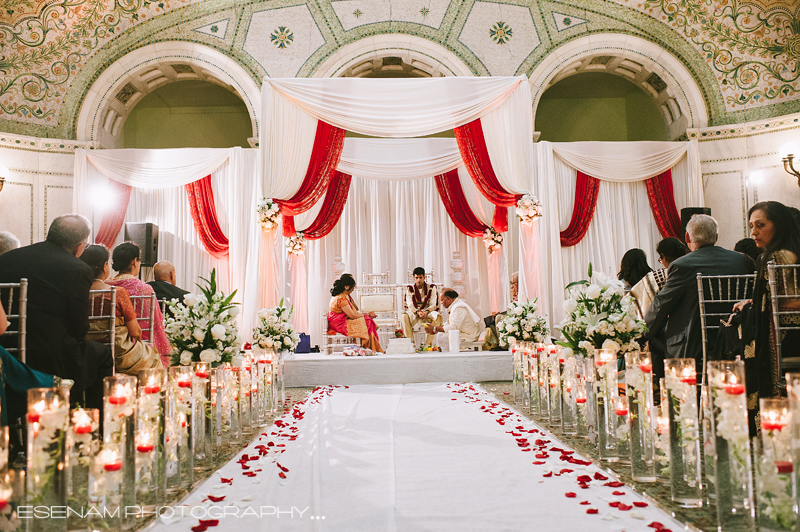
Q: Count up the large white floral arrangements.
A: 4